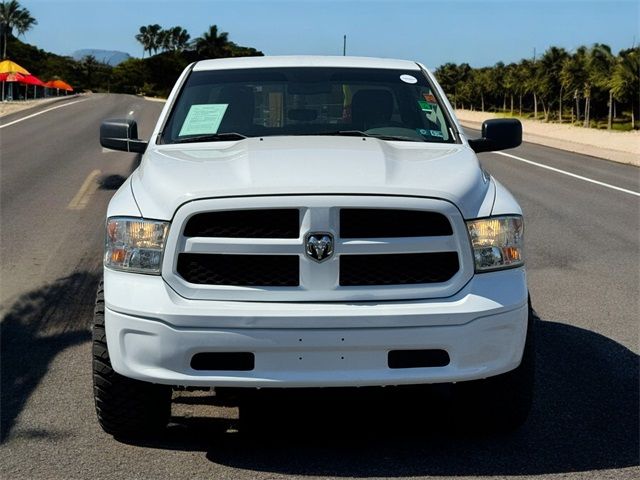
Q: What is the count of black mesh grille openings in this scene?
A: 4